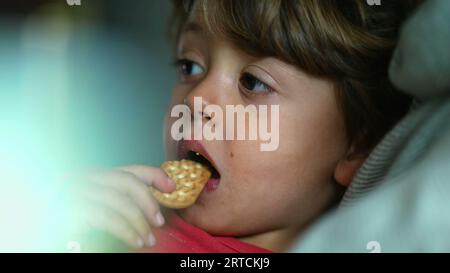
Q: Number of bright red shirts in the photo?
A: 1